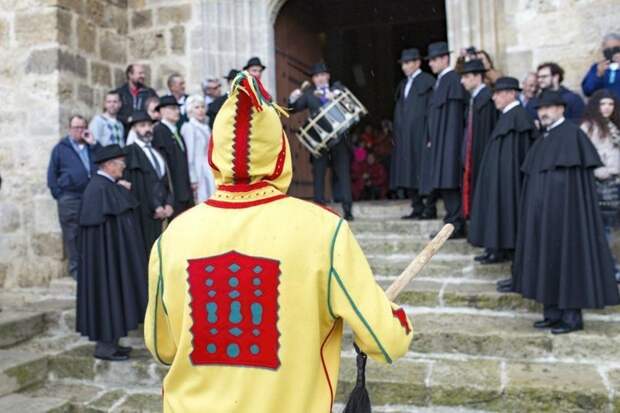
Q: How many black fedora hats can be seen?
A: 11